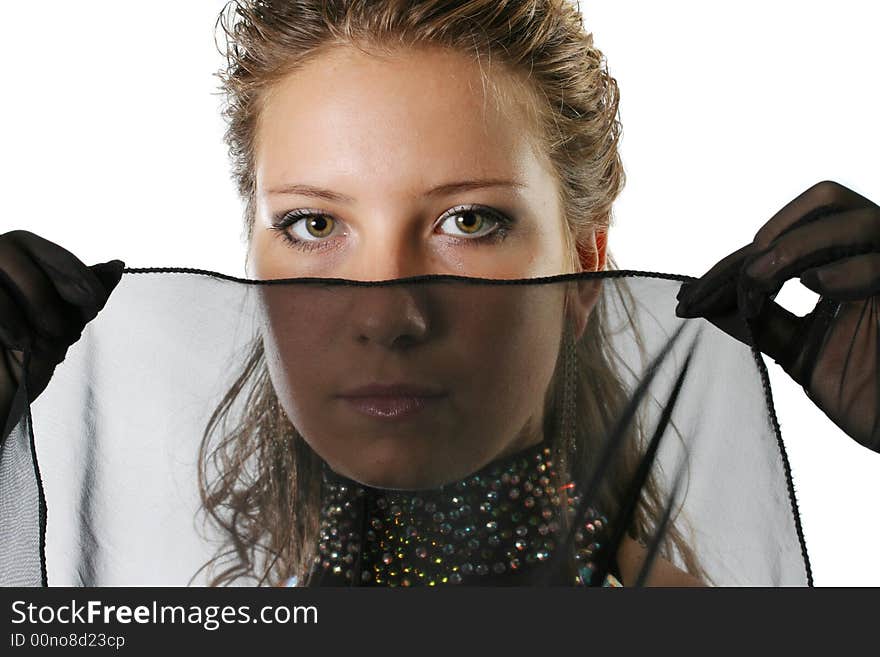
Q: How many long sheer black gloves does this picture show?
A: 2